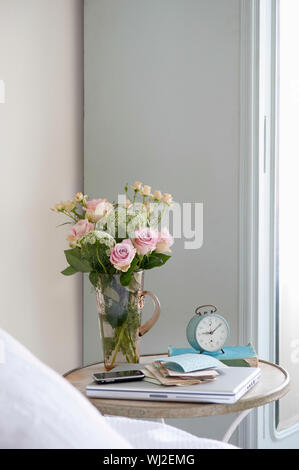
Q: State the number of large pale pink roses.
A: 5